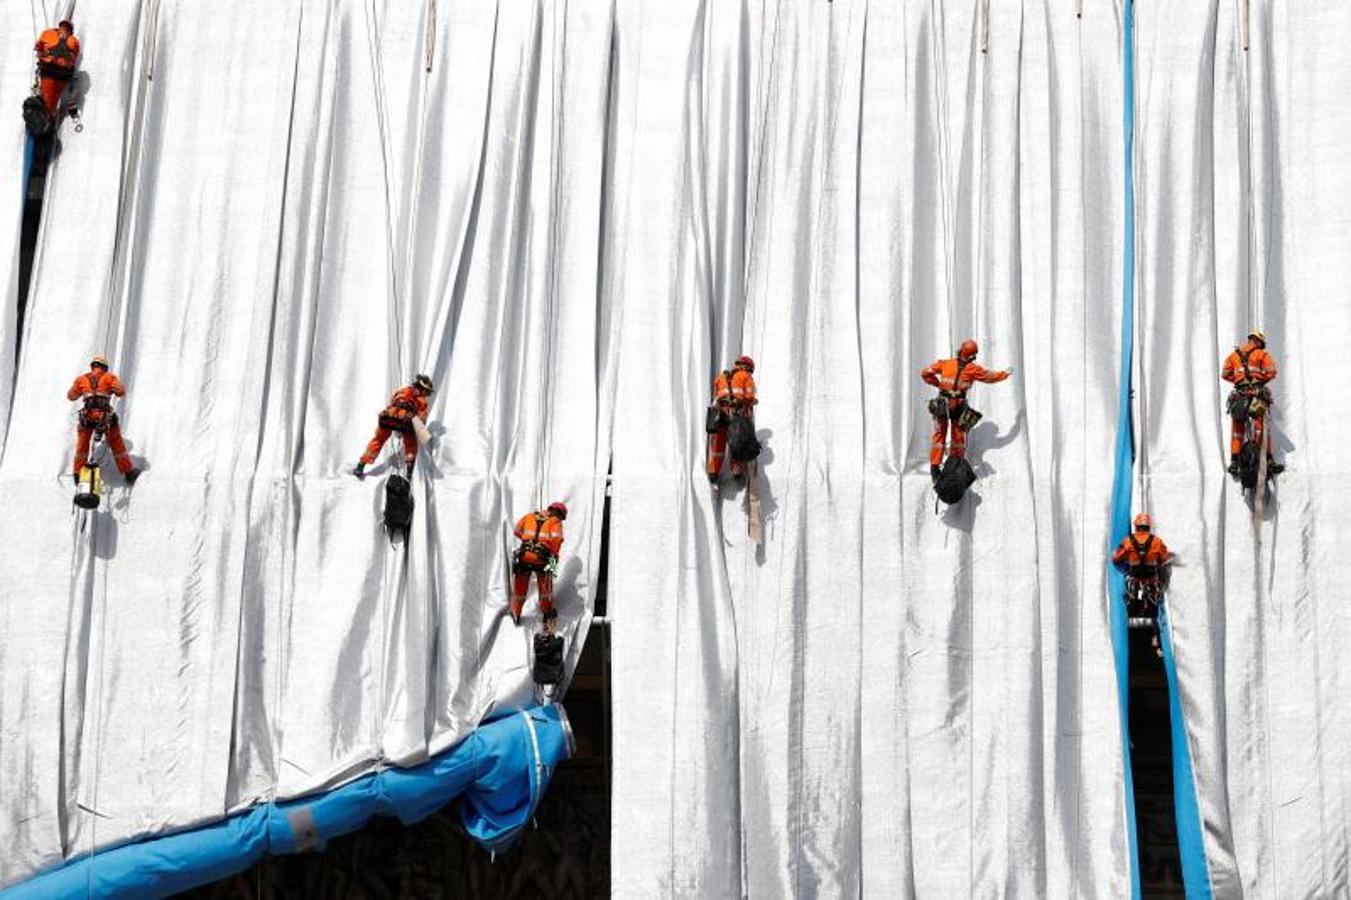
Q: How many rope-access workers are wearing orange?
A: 8